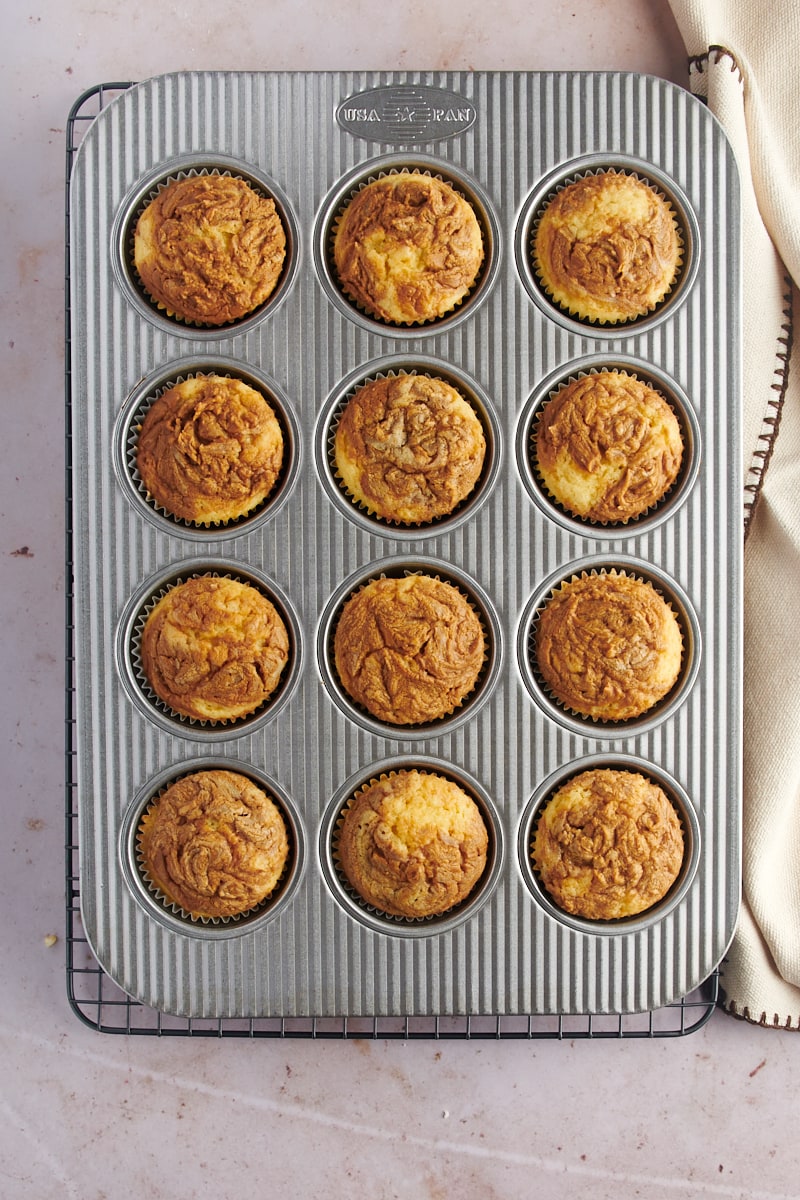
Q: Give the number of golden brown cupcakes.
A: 12